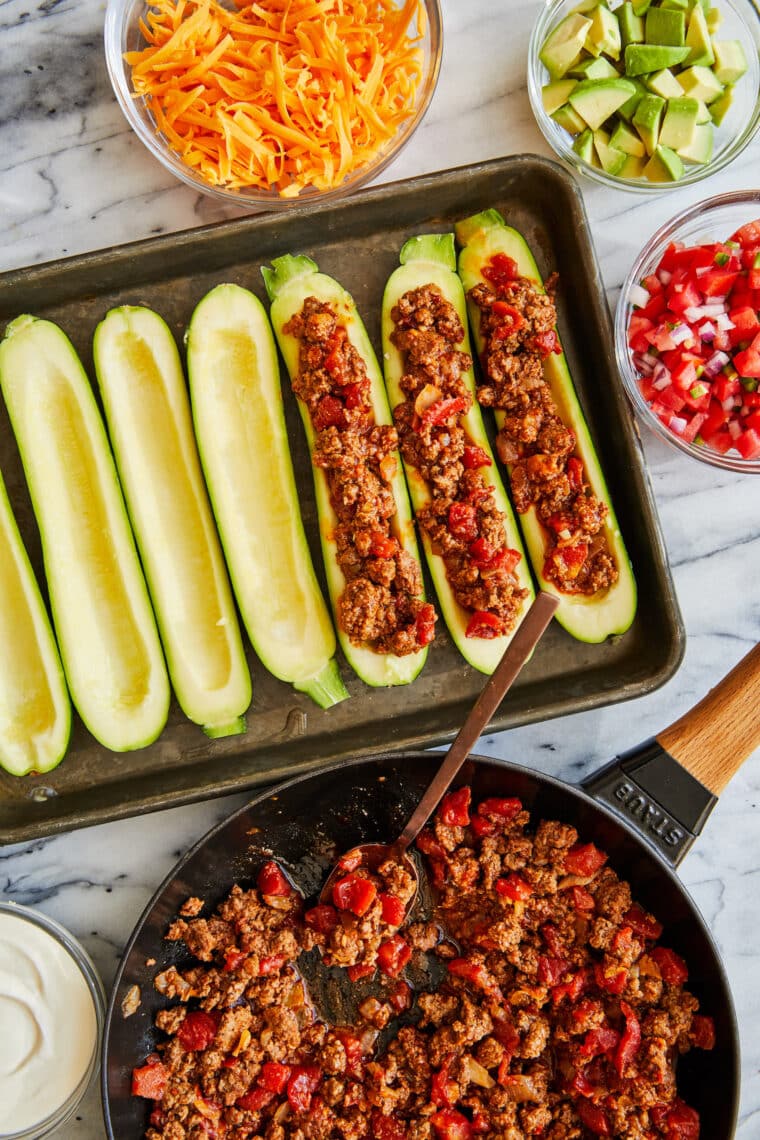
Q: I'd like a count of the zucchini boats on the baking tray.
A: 7